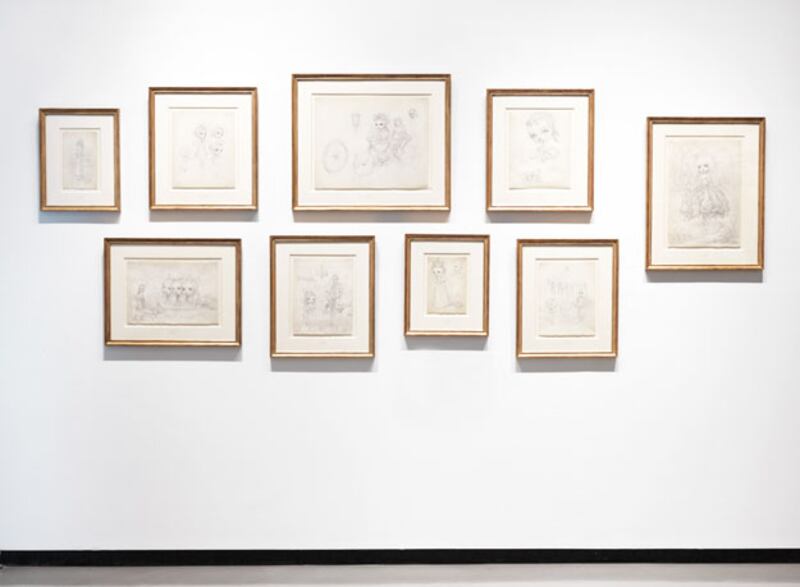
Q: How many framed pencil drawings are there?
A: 9